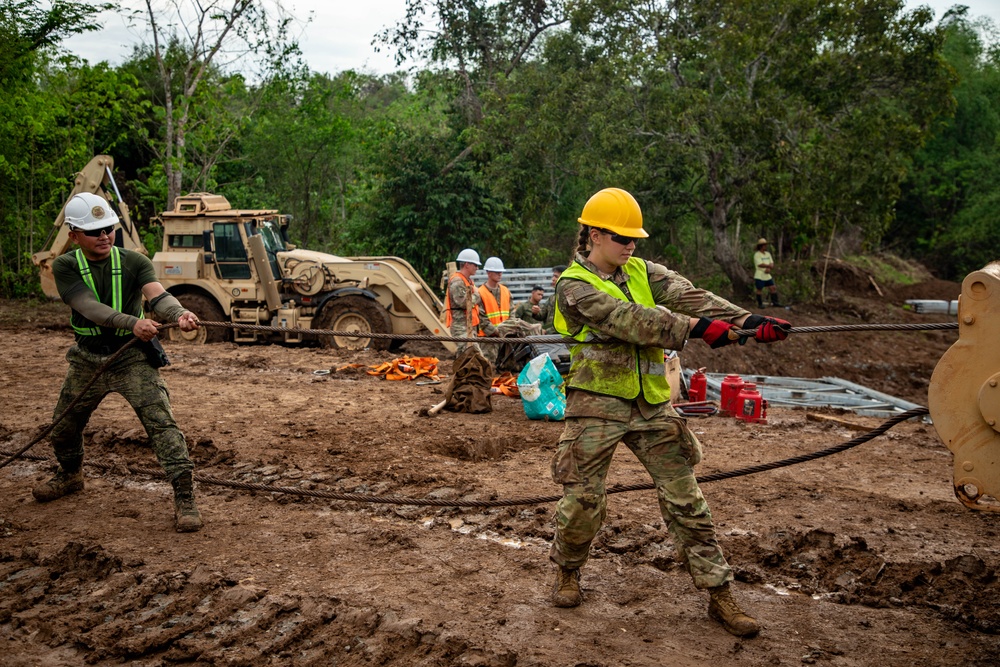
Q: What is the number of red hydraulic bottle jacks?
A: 3